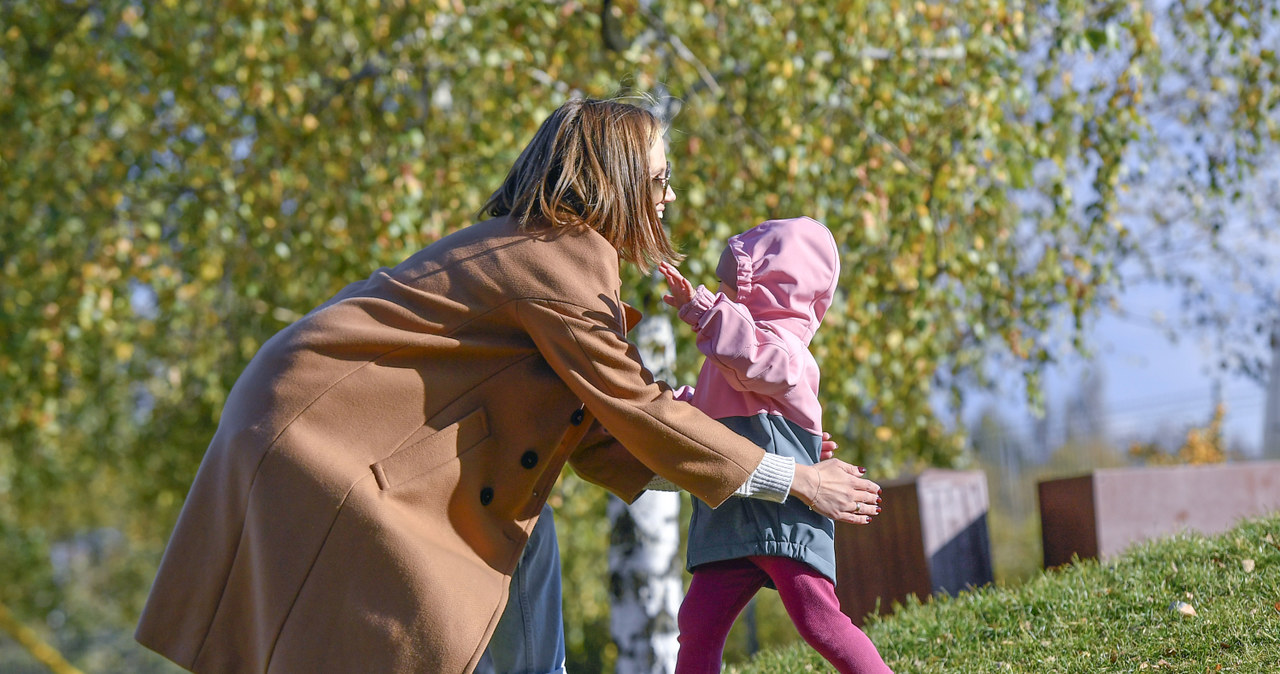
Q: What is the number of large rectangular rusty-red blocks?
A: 2